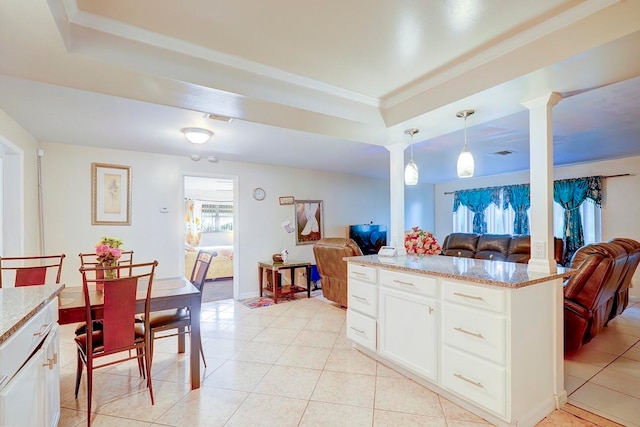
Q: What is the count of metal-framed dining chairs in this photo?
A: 4